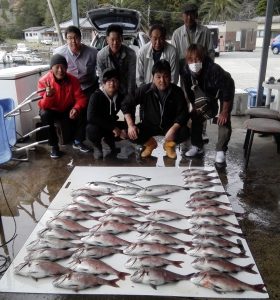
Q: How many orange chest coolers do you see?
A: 0